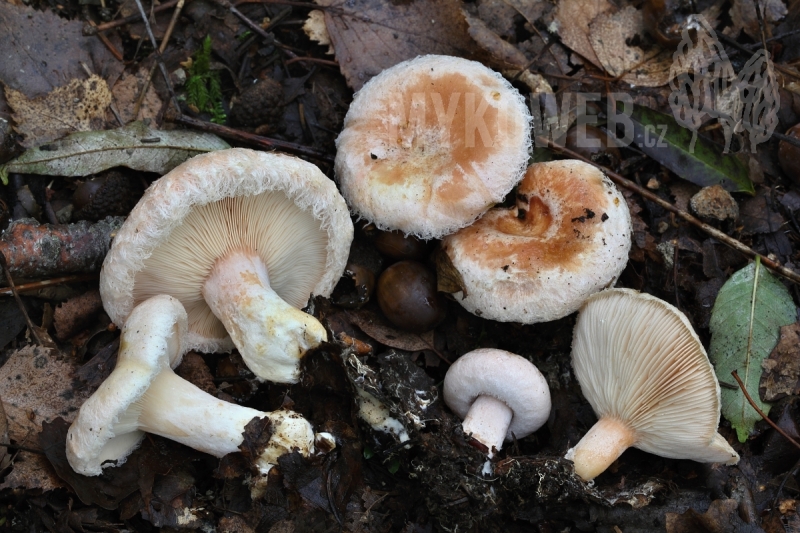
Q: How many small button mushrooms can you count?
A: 1